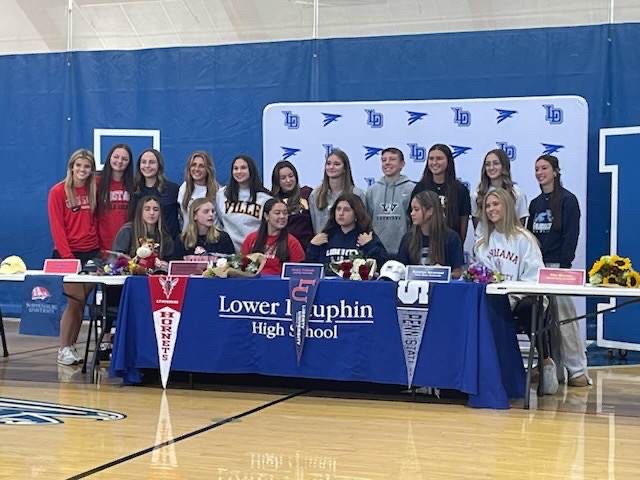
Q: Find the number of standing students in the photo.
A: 11